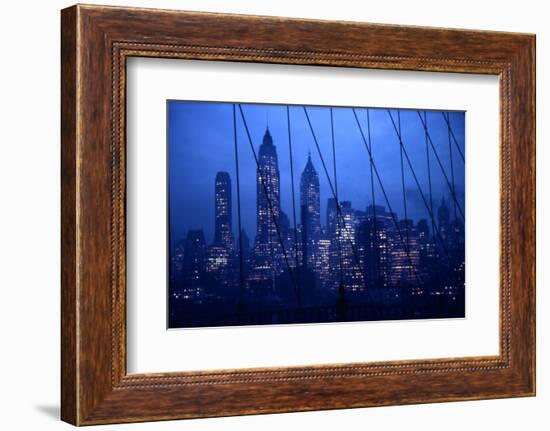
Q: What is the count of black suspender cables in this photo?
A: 13